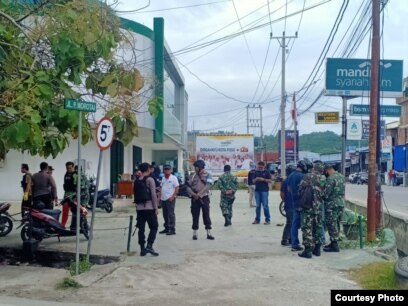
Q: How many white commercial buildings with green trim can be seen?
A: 1